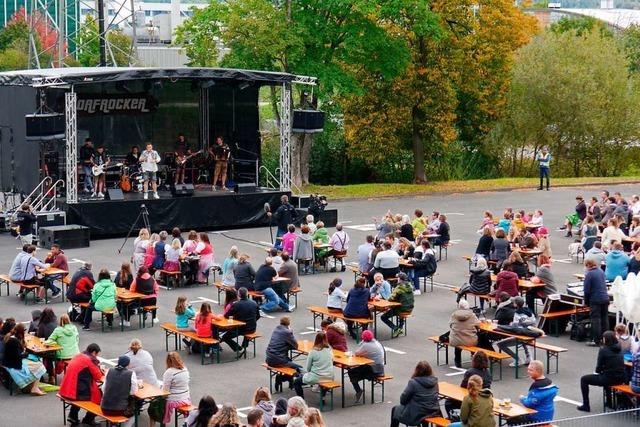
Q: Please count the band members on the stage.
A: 6